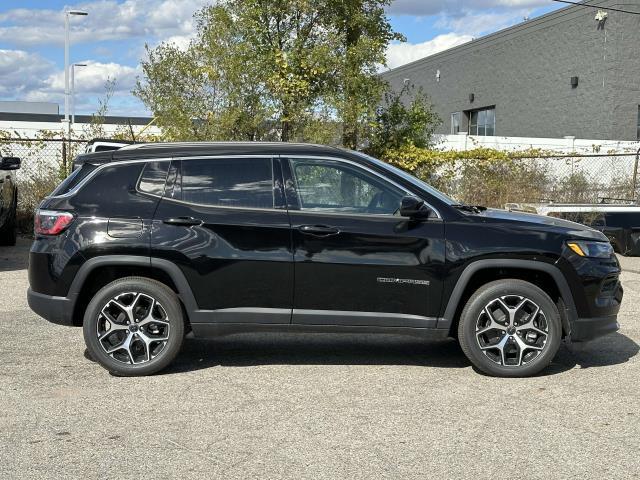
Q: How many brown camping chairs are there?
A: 0